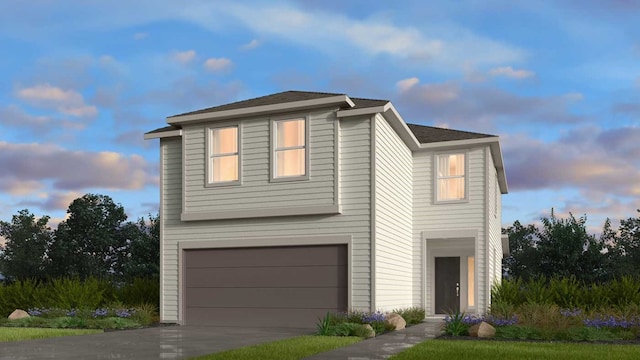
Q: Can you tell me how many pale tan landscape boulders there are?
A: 4